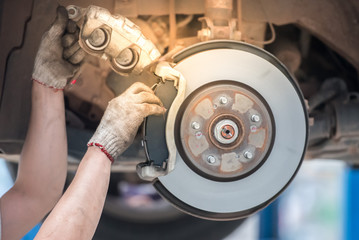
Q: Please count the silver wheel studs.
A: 5